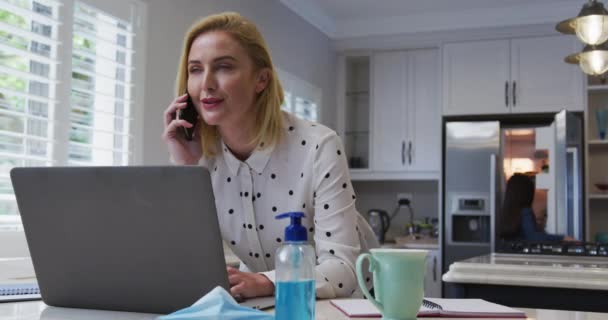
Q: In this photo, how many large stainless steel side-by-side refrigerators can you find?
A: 1